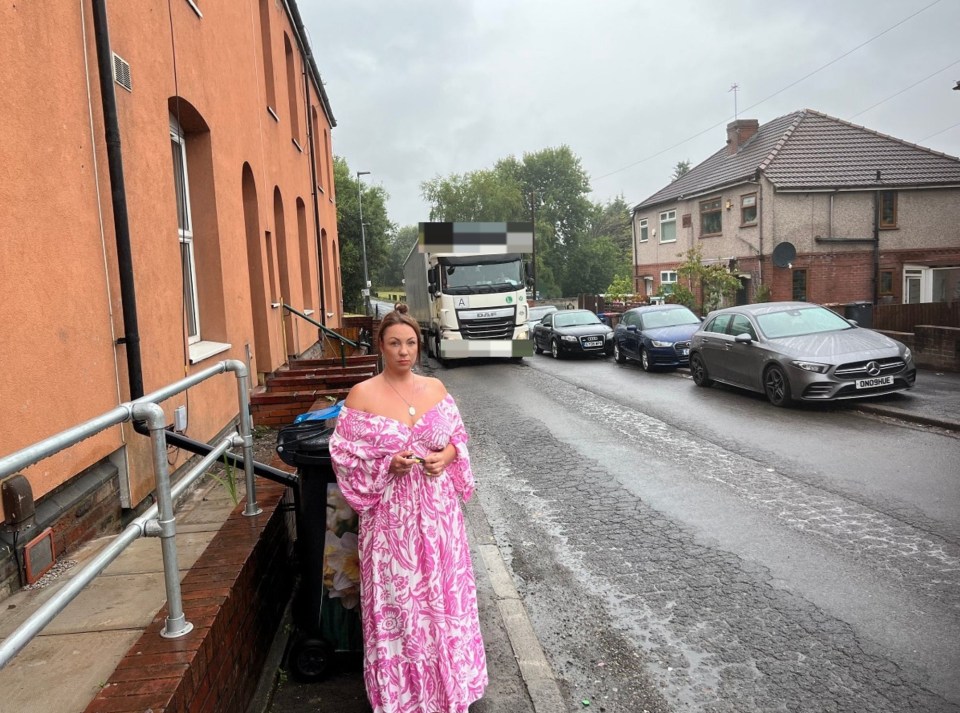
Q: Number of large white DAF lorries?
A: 1